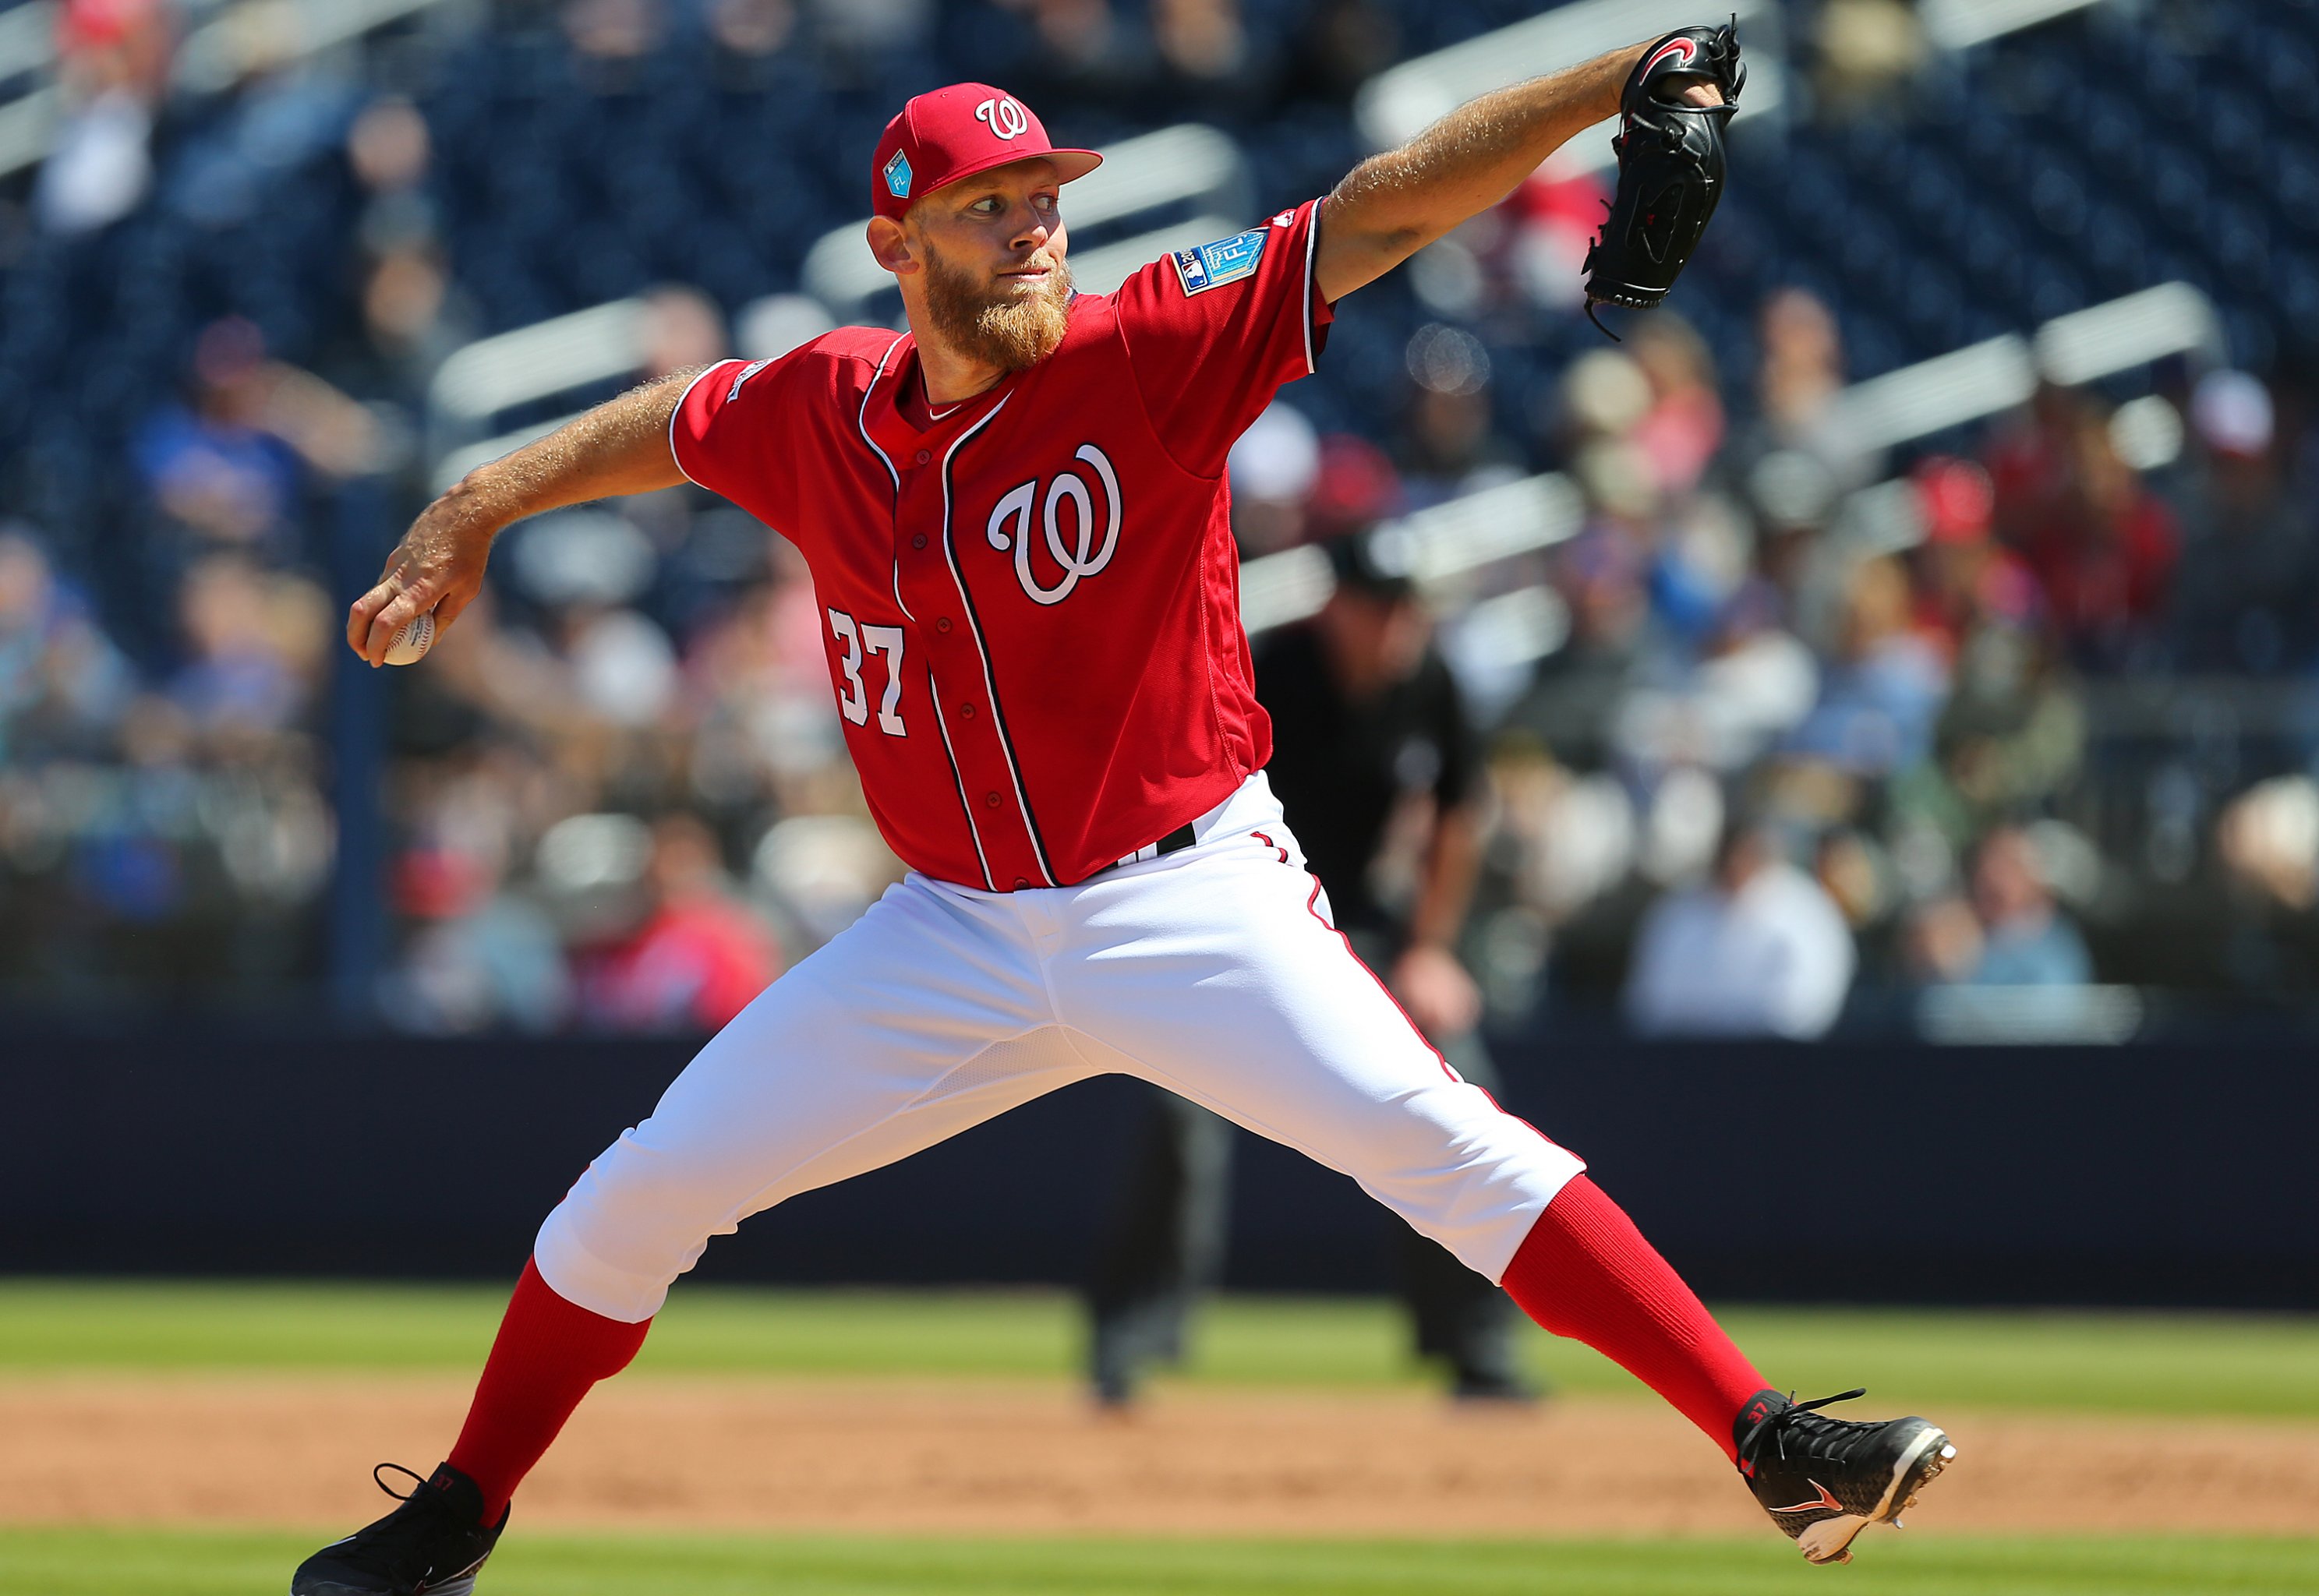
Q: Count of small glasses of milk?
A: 0